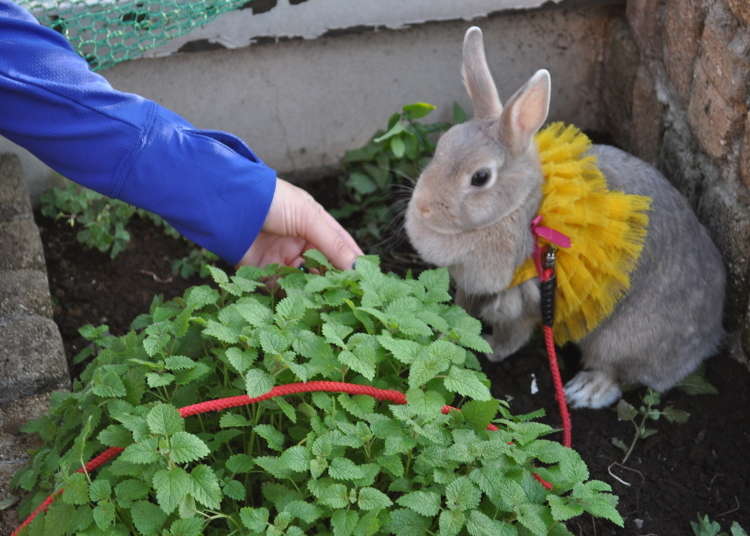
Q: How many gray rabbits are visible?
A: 1